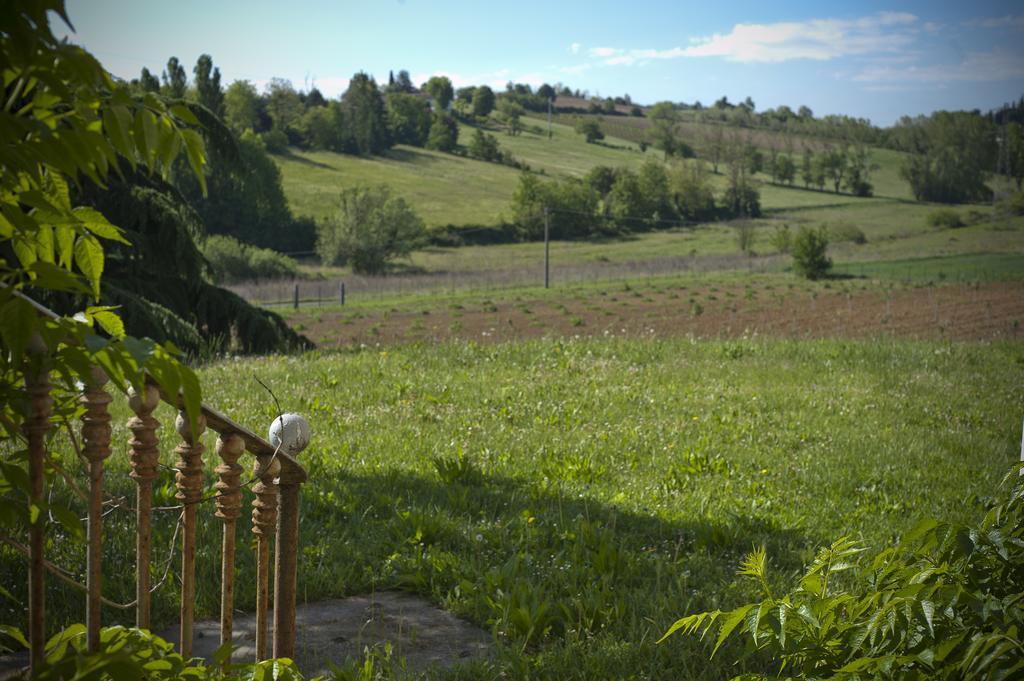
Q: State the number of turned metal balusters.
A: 6